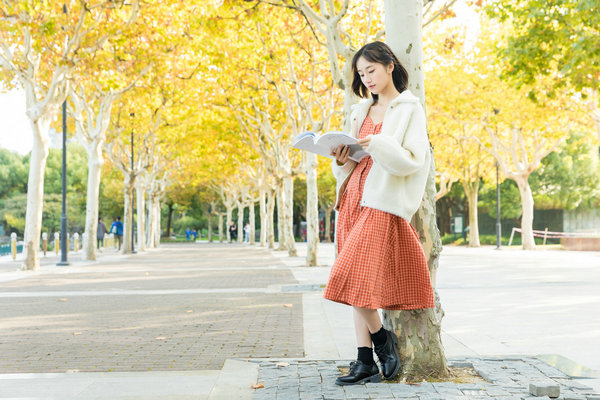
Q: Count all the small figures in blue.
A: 3